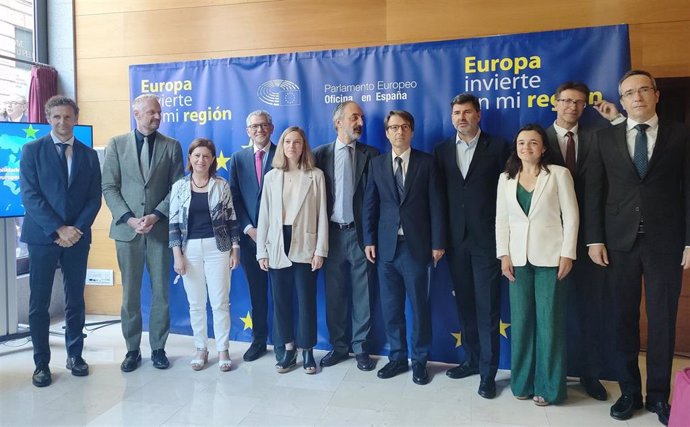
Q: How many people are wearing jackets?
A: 11